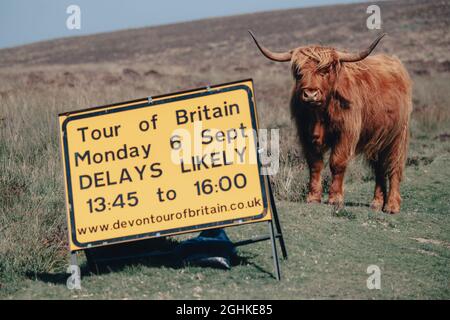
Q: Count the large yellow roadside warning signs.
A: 1